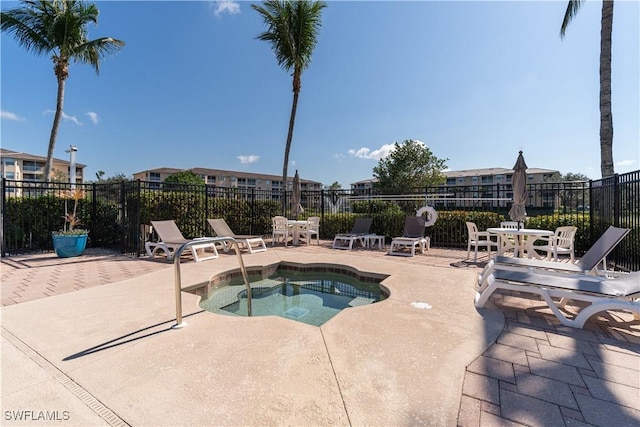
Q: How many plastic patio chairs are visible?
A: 5